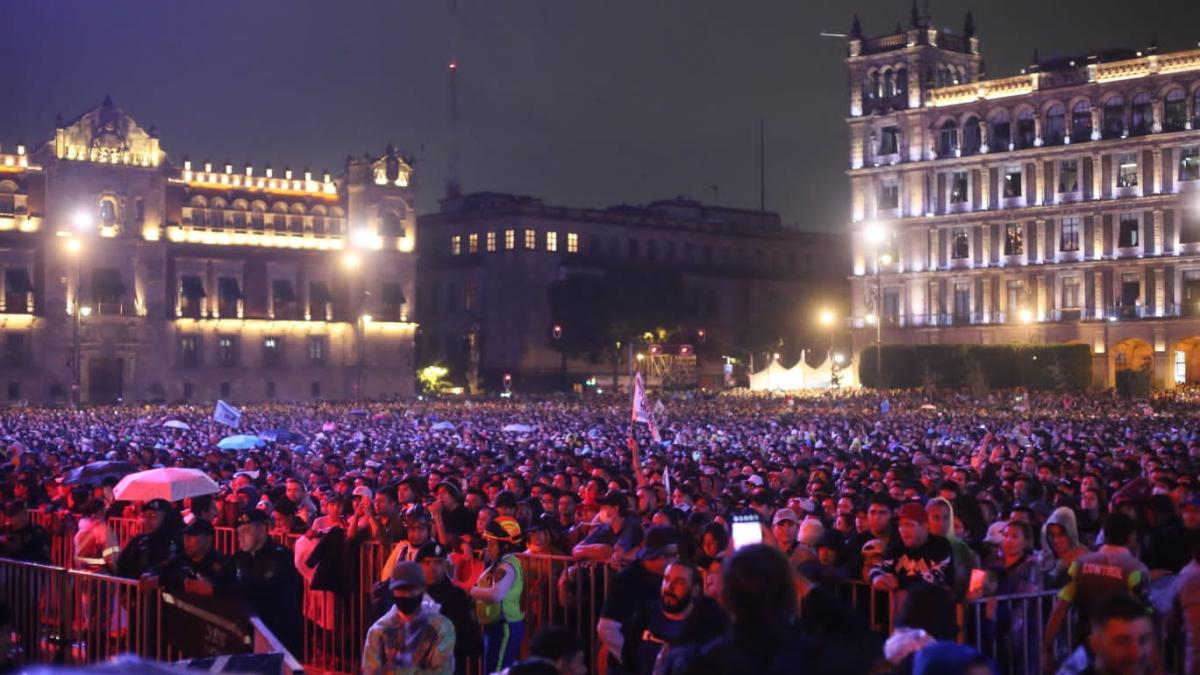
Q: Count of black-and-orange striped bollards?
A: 0